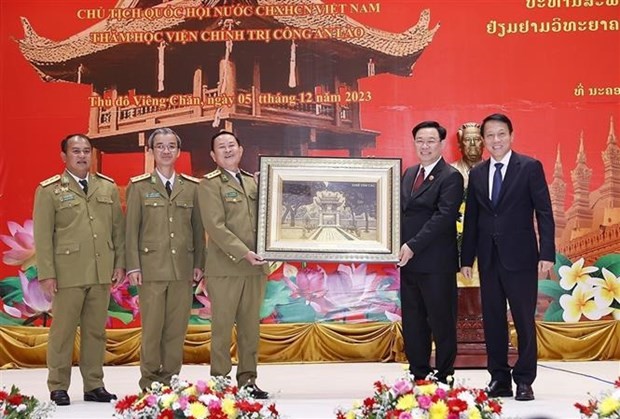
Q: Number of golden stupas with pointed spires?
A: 3